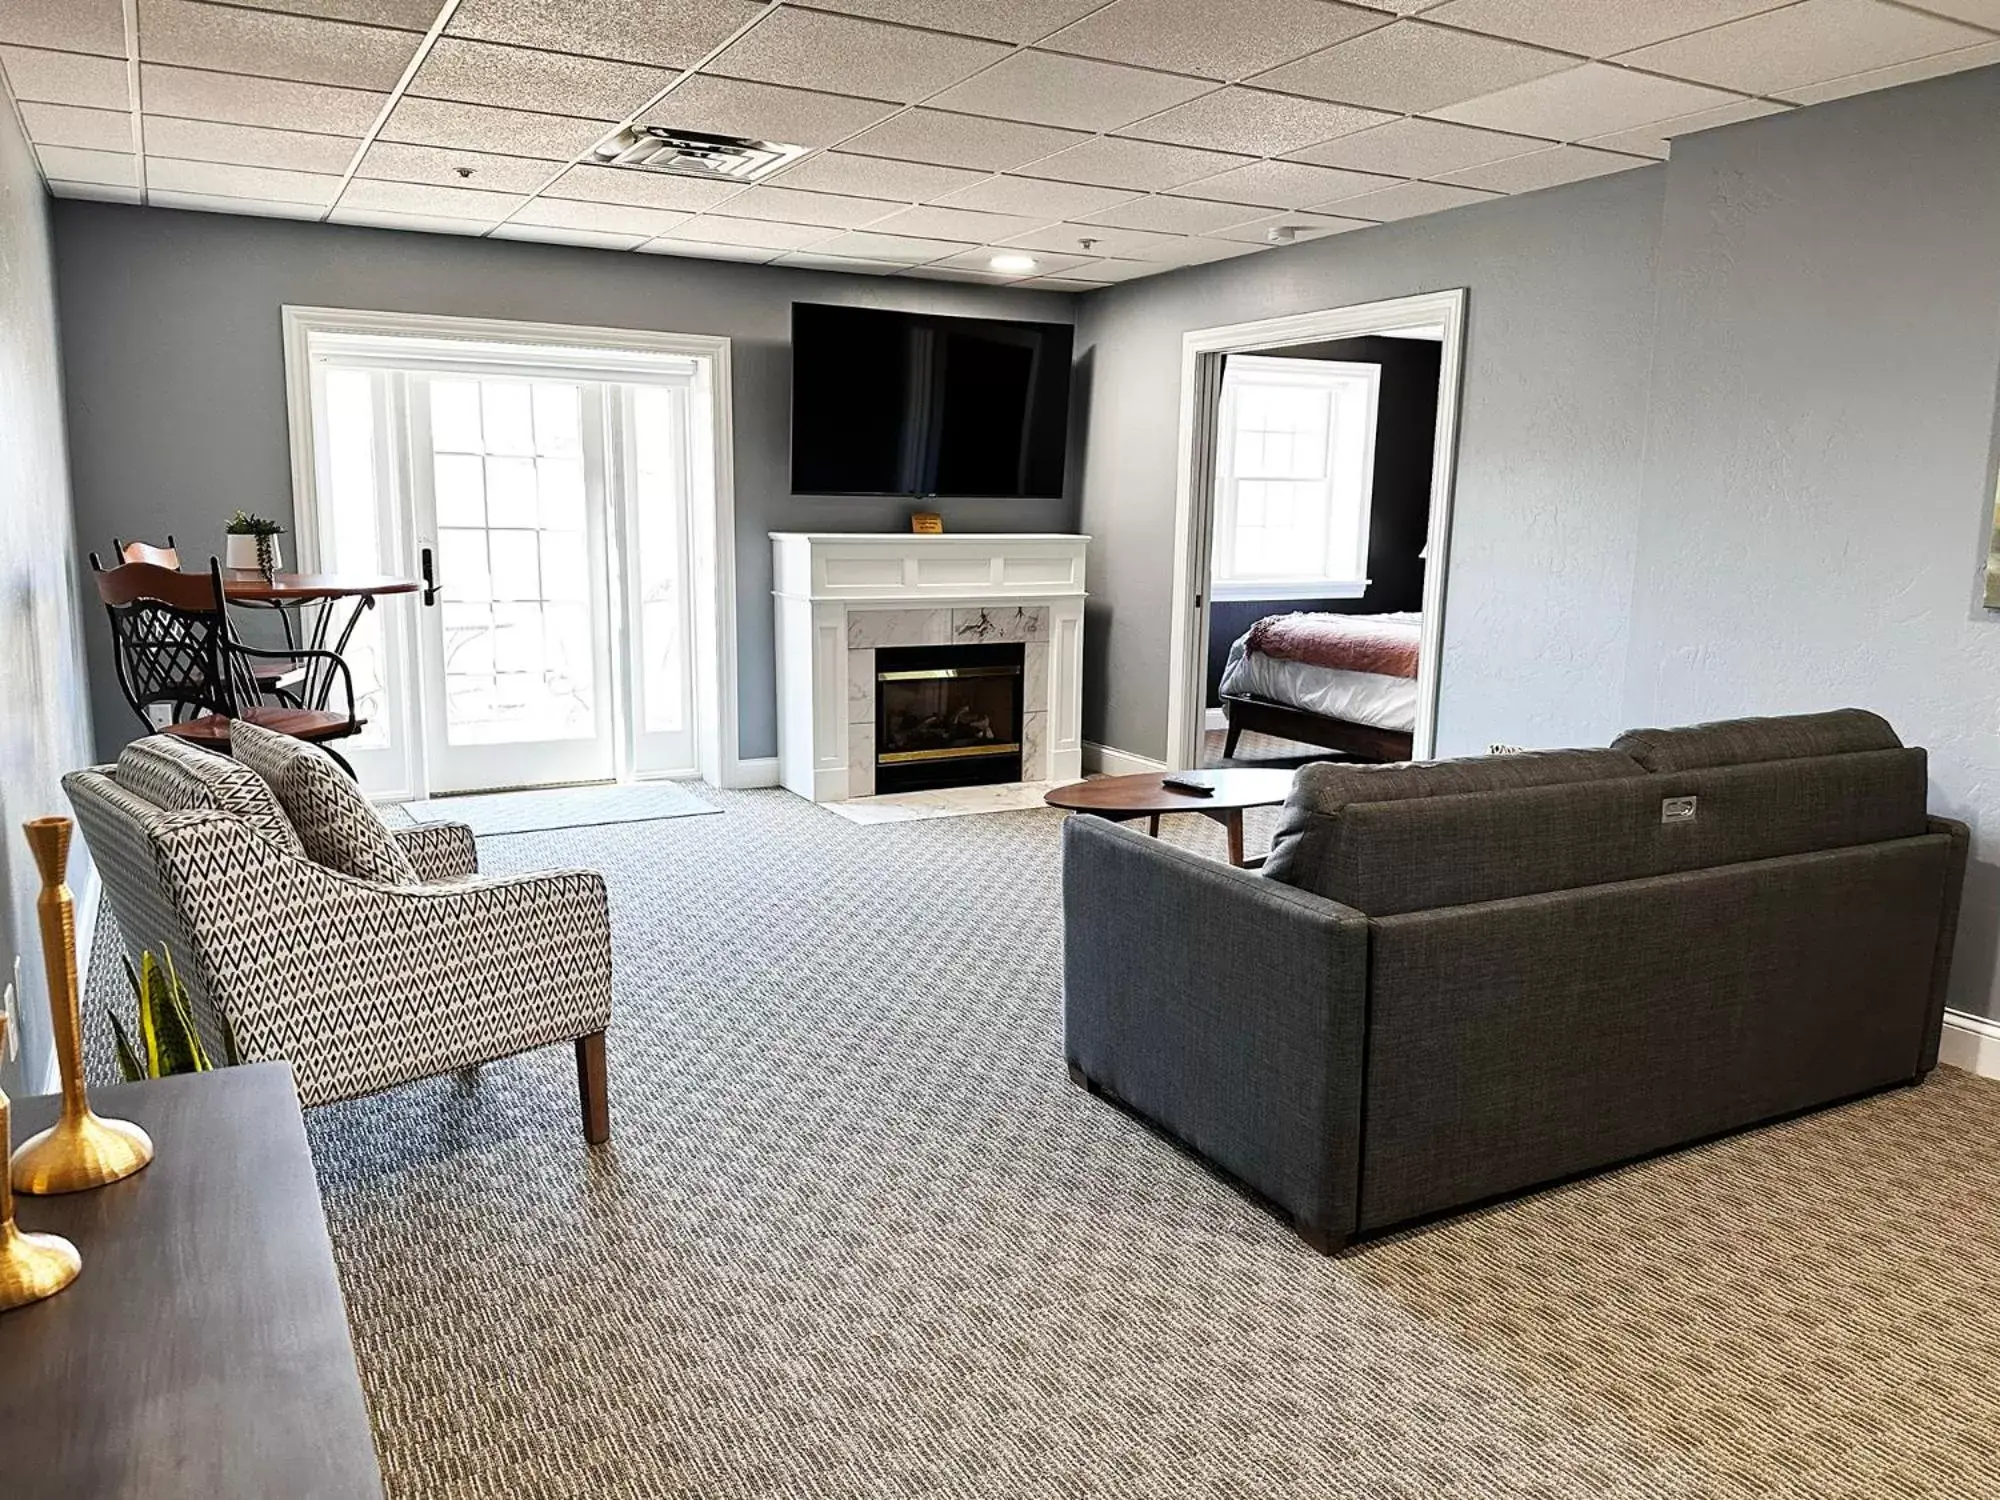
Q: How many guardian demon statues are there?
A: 0